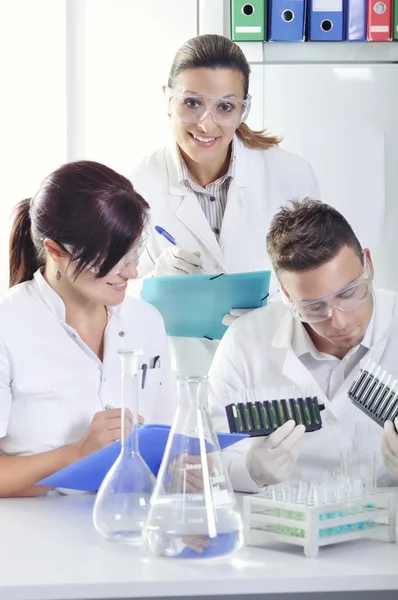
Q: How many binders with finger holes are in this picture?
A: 4